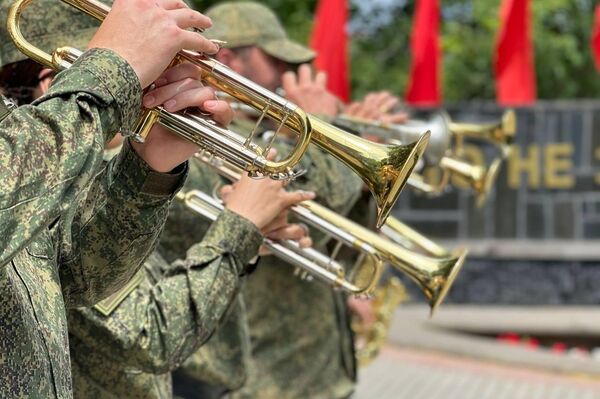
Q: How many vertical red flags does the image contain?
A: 4